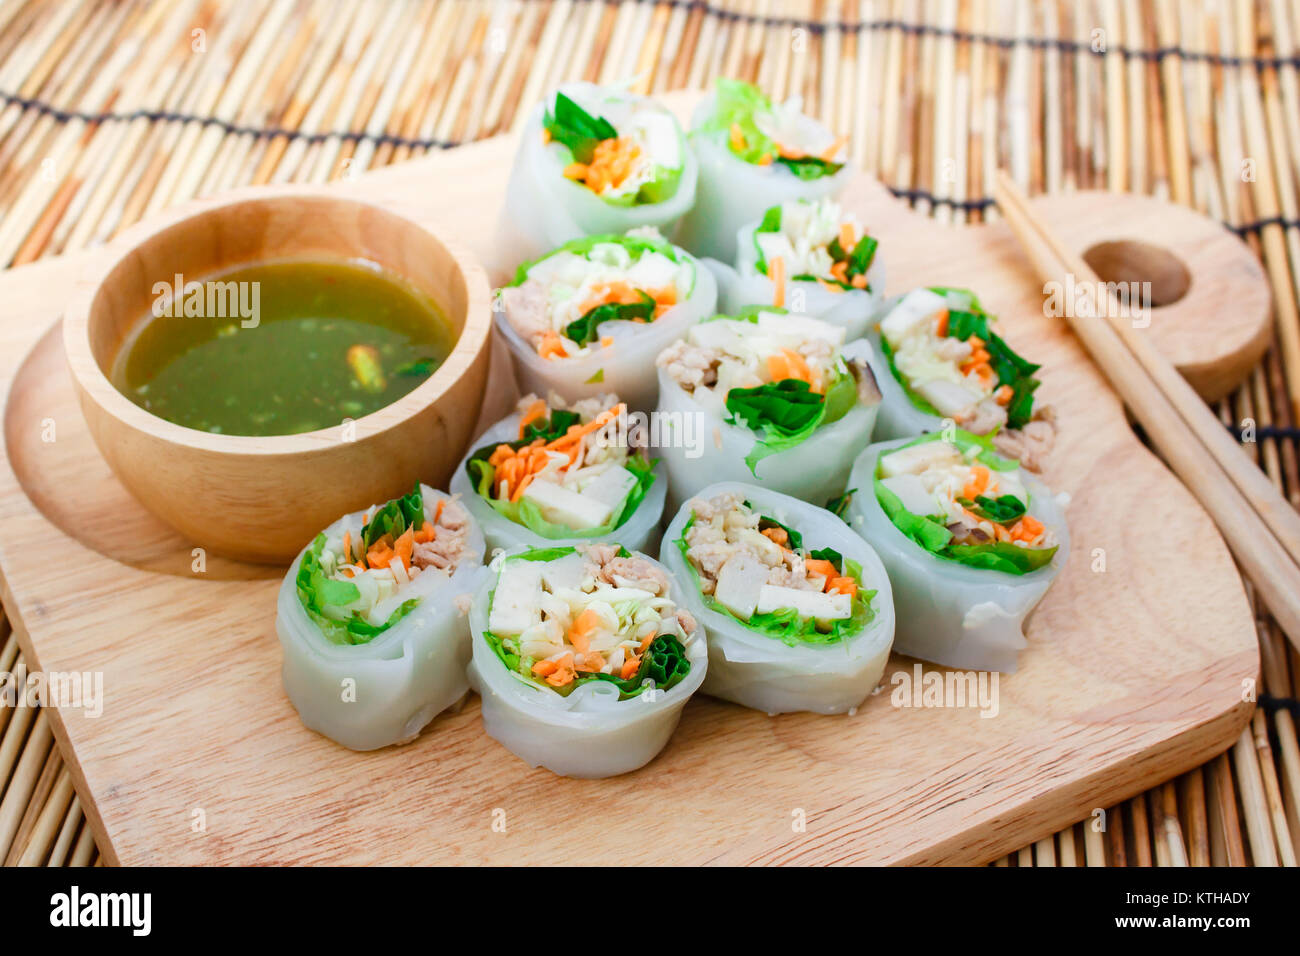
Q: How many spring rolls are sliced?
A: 11